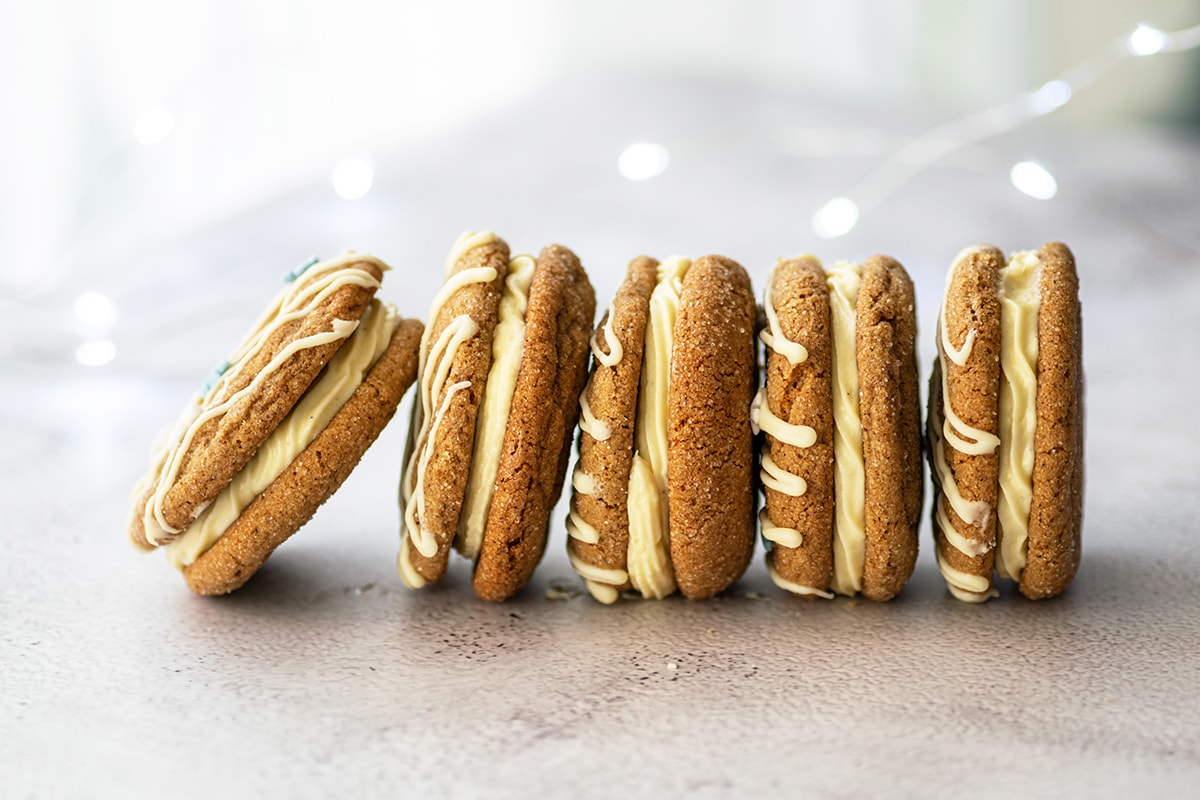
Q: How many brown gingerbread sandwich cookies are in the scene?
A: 5